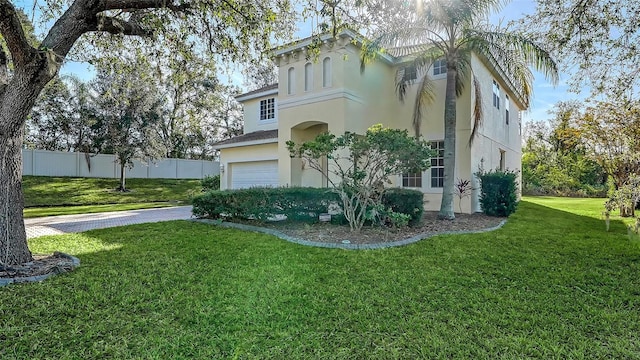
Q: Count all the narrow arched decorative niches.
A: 3